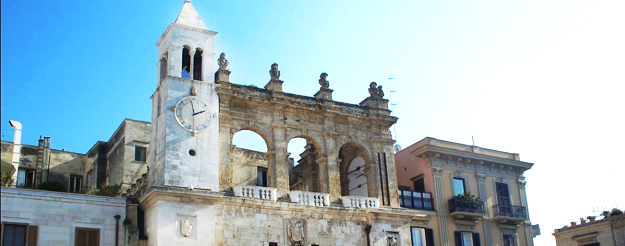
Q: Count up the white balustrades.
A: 3